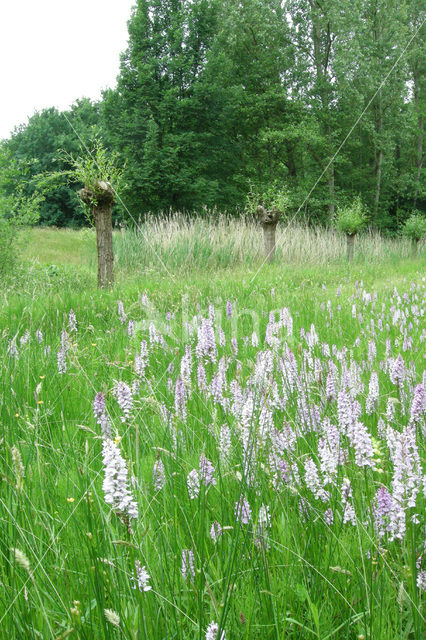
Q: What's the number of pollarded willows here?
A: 4